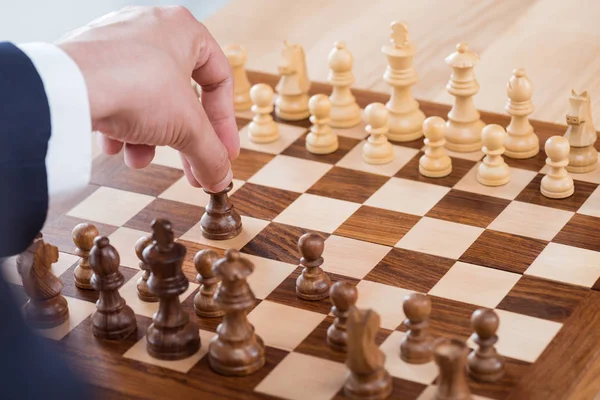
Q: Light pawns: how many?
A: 6